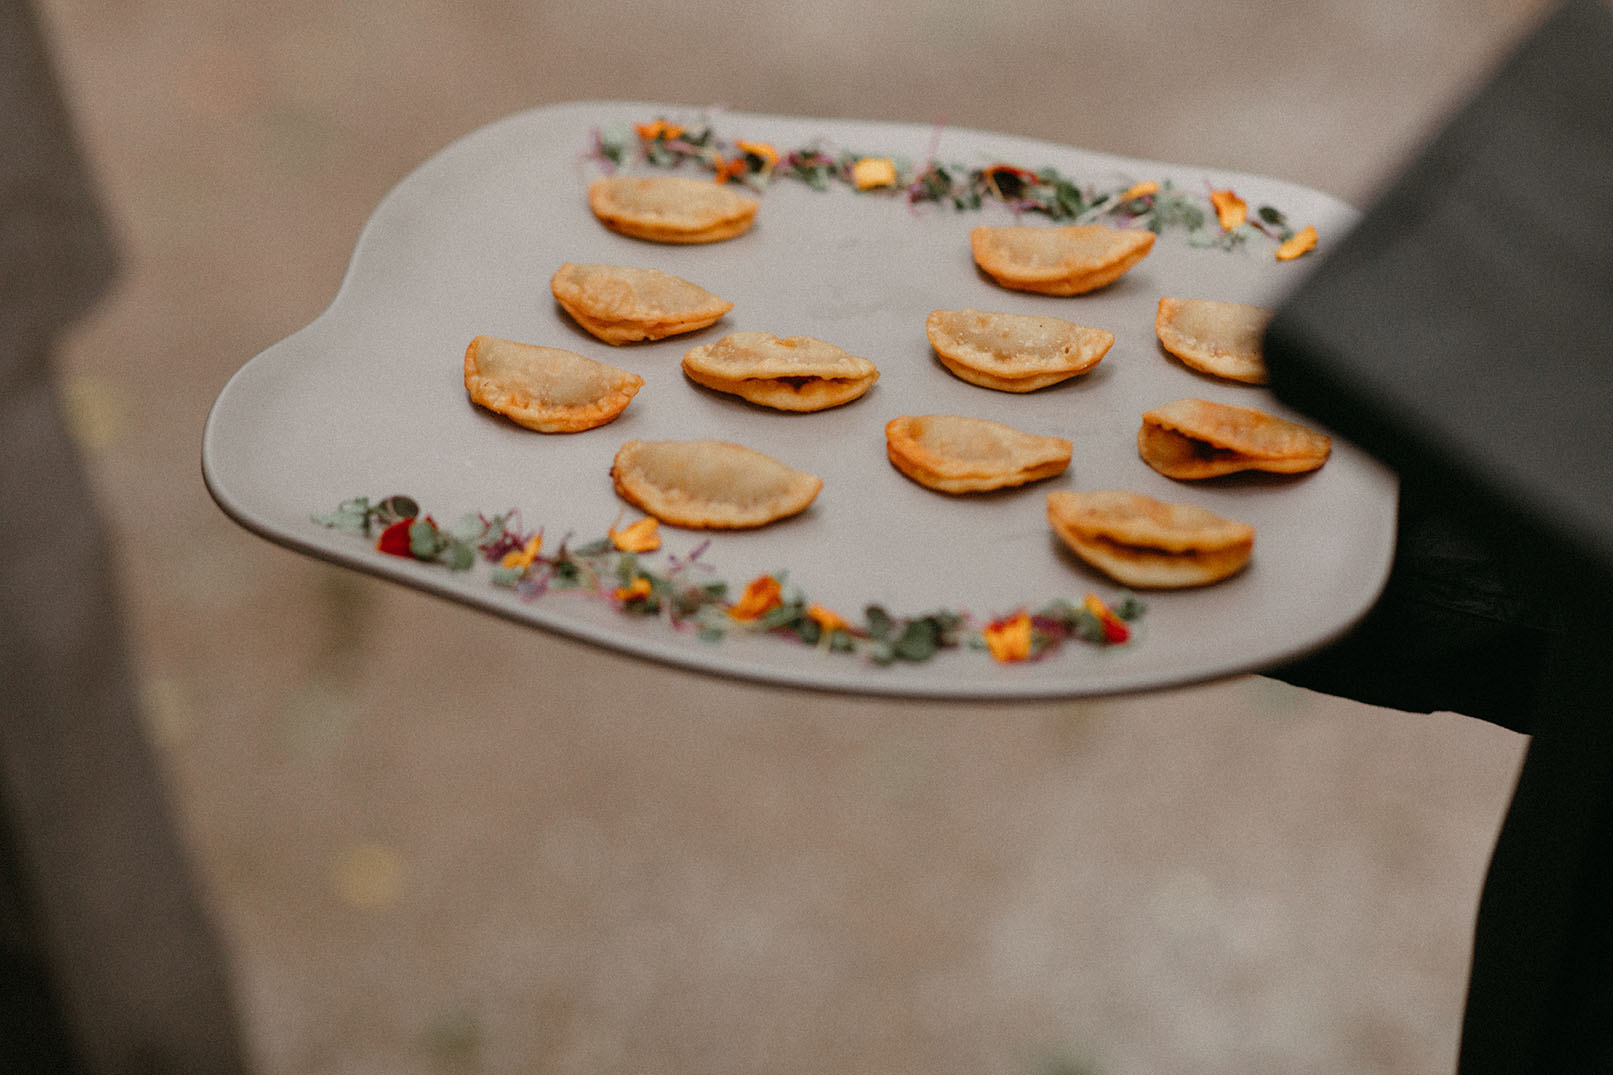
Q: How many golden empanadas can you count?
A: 11